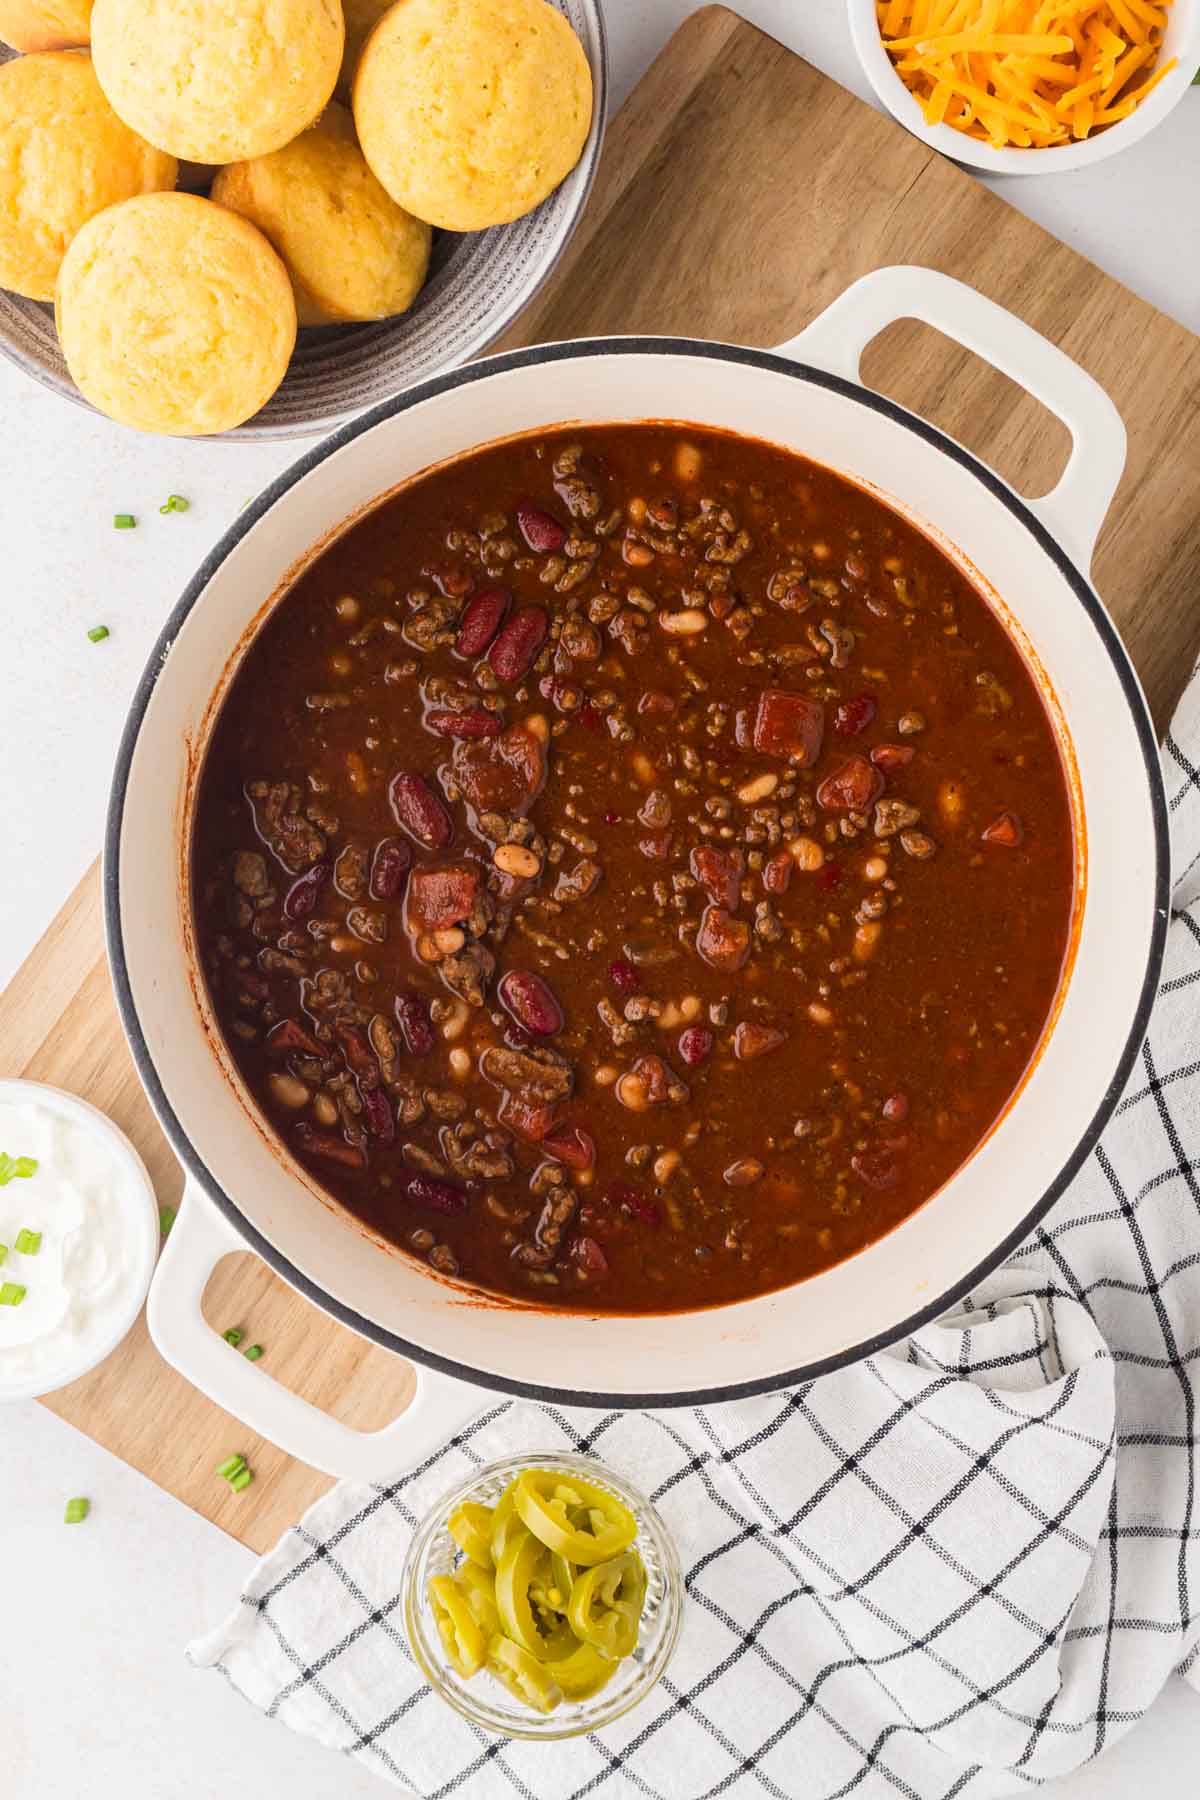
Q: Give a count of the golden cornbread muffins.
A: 7